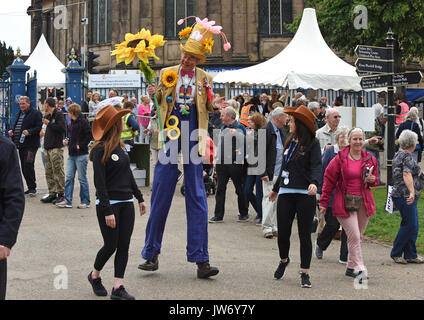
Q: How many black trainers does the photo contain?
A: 4